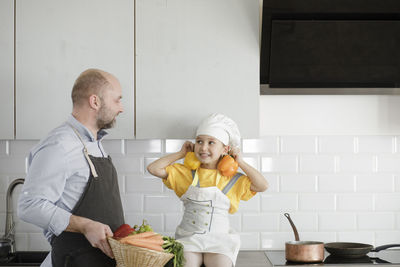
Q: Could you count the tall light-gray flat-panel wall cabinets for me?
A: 3